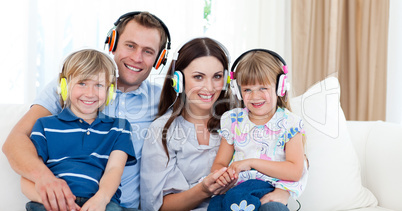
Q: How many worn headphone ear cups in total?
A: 8